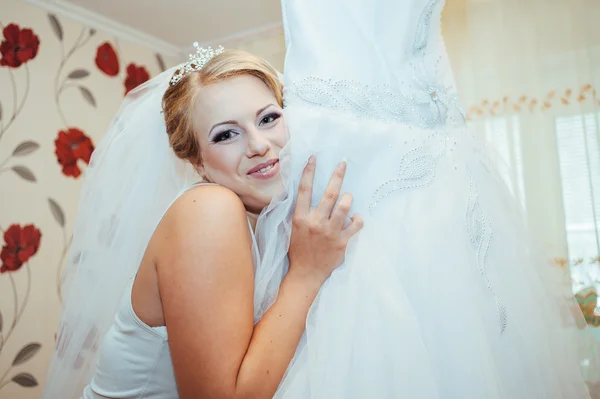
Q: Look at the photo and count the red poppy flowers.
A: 5